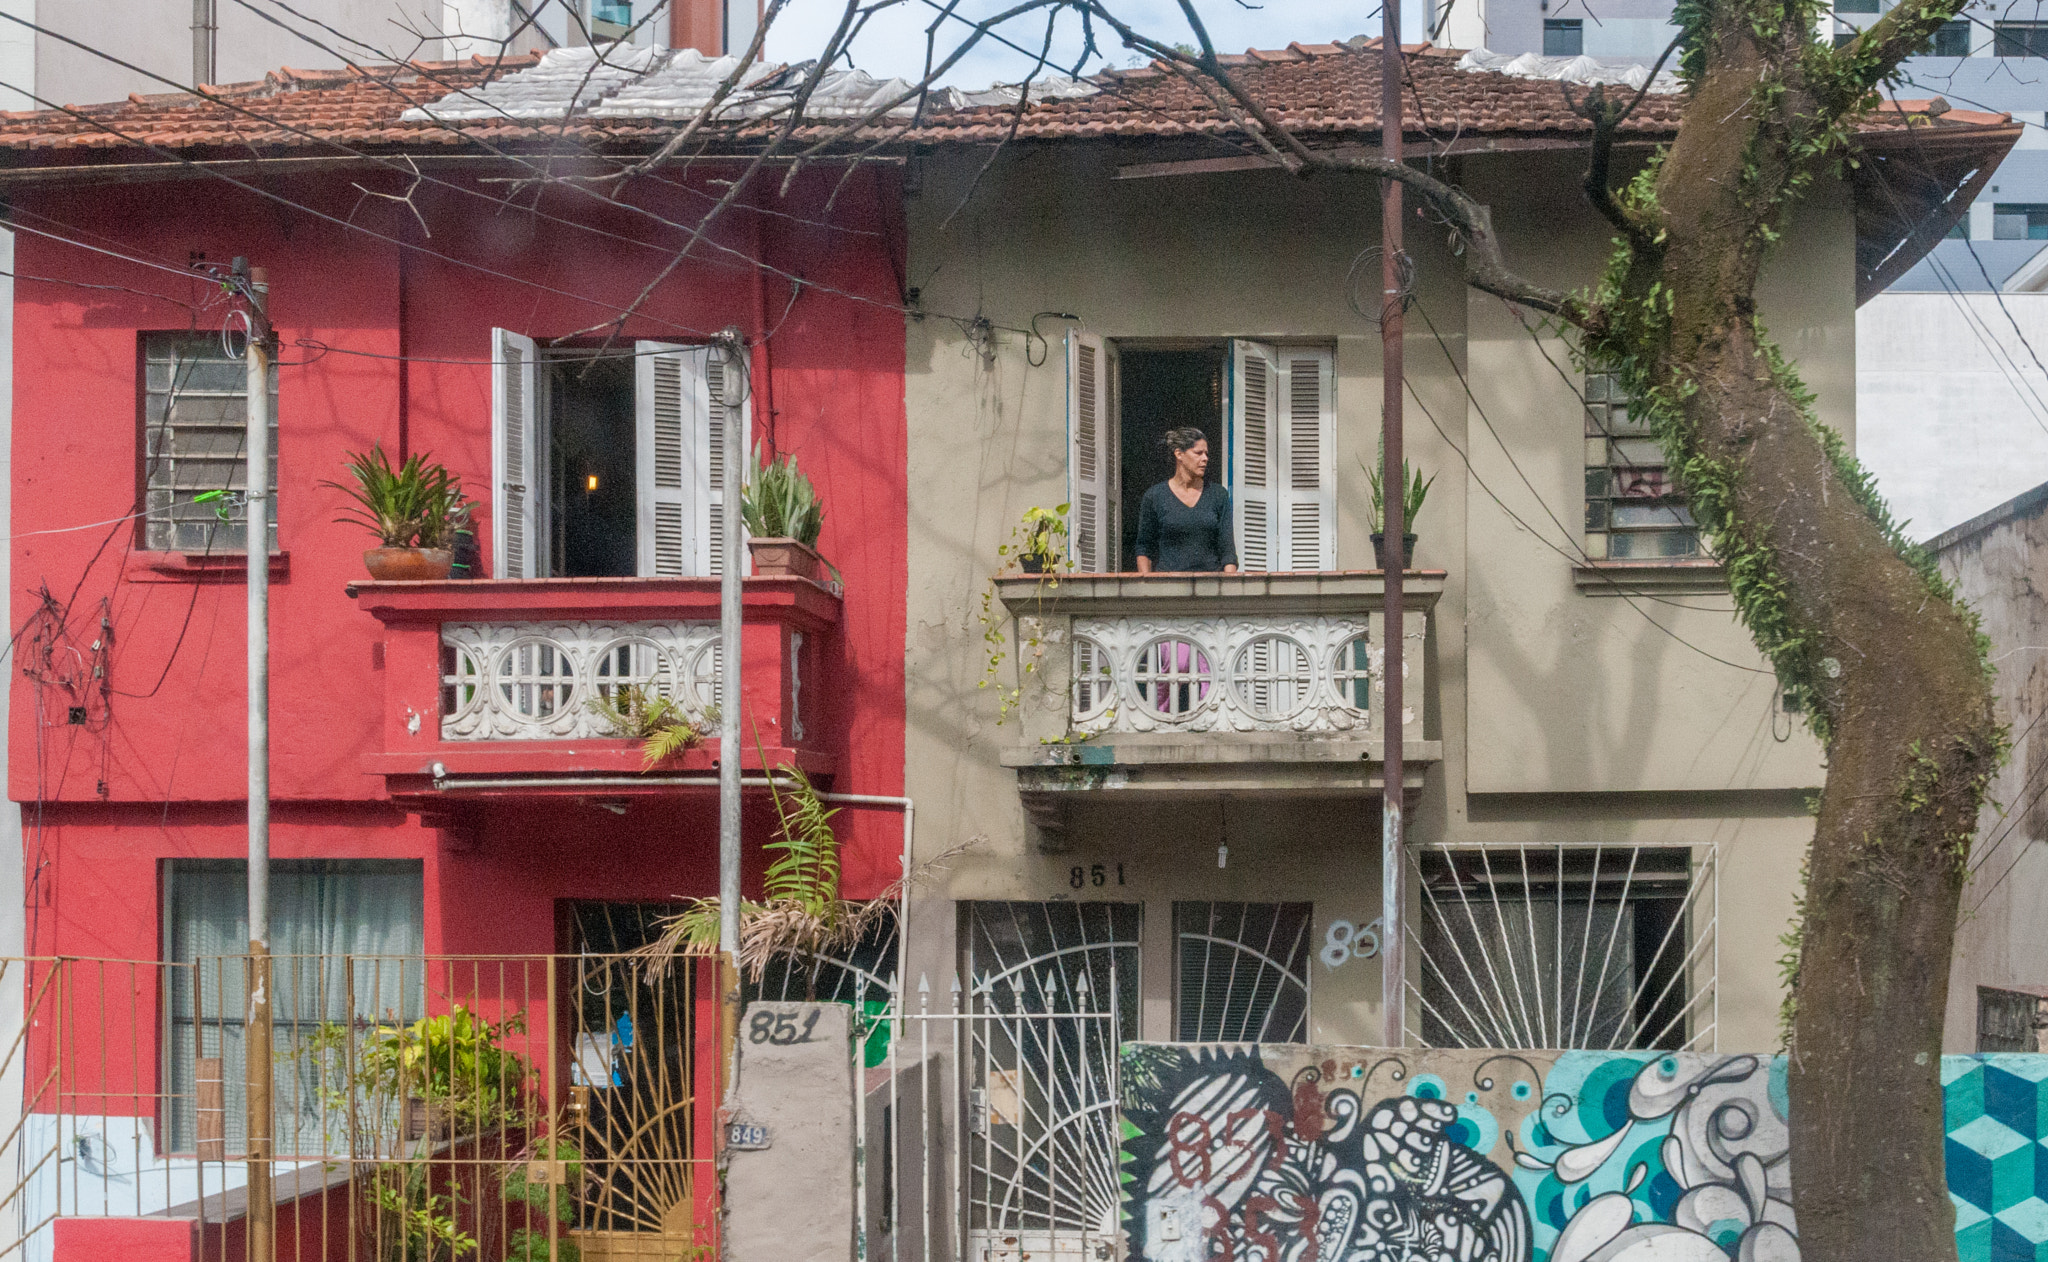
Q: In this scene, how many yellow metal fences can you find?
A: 1